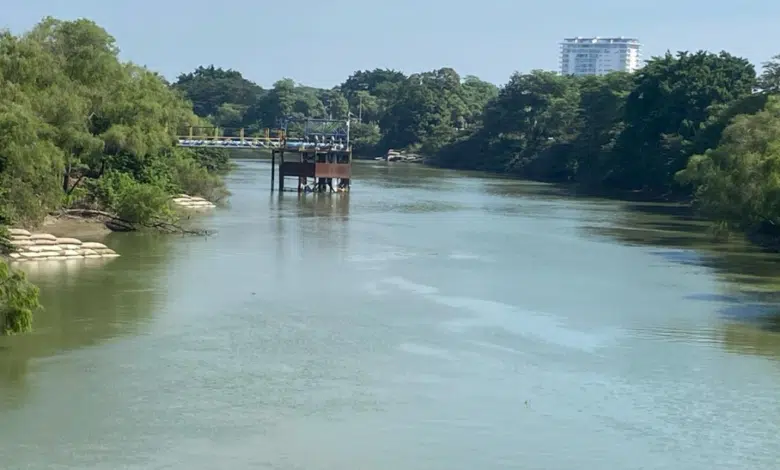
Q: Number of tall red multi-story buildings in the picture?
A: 0